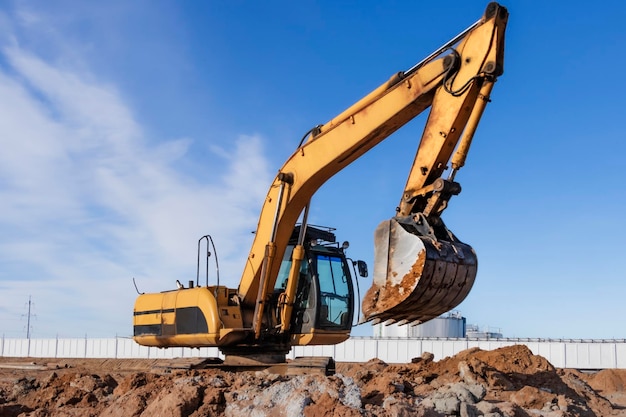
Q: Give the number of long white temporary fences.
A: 1